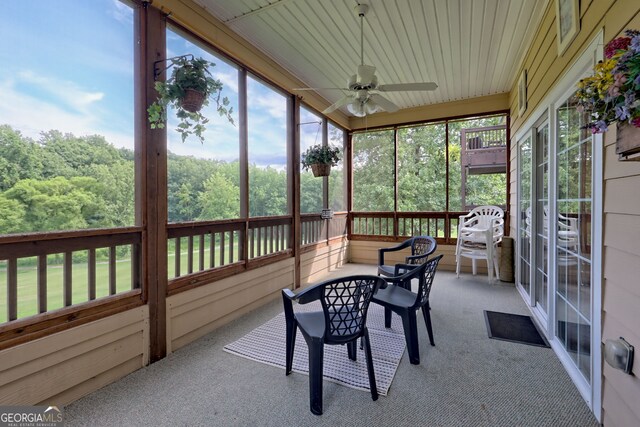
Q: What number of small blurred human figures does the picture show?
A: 0